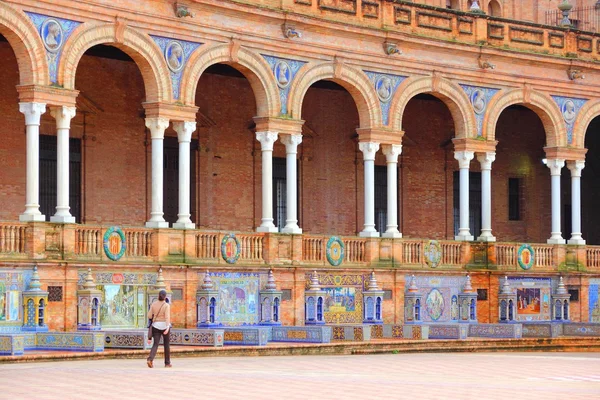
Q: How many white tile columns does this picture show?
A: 12